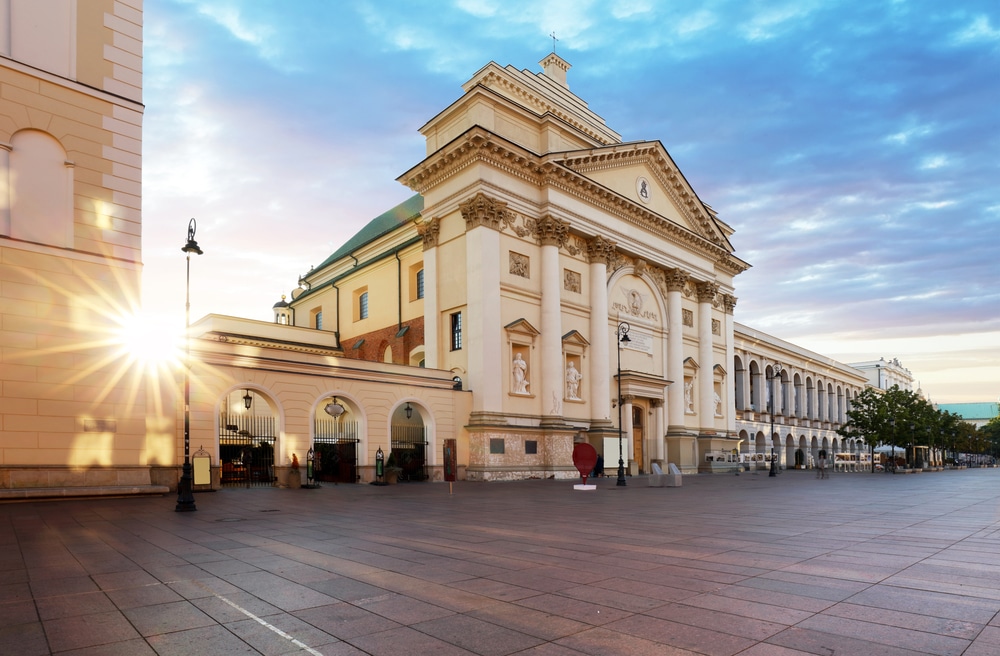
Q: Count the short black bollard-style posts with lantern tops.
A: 2